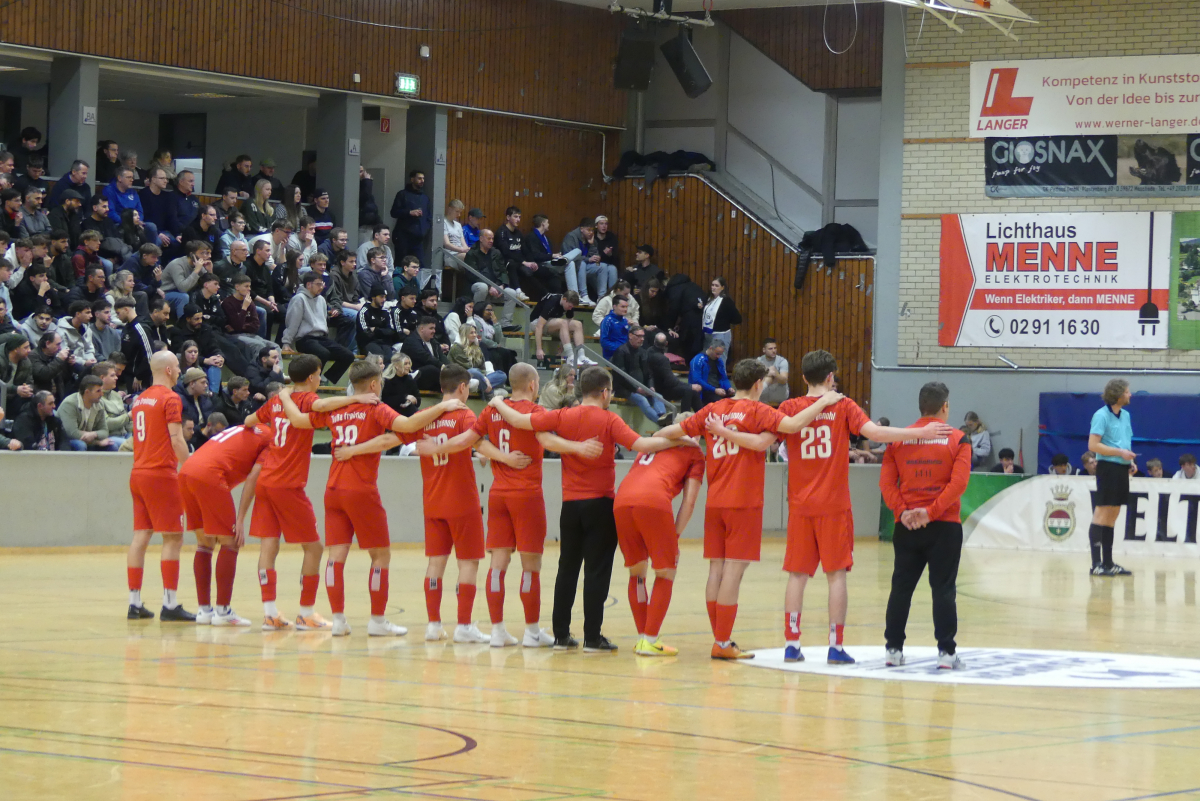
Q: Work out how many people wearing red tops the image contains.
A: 11